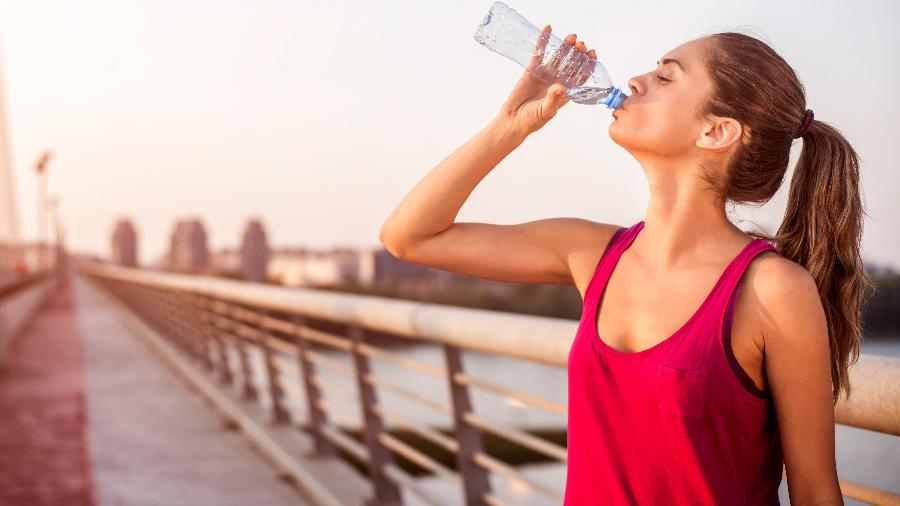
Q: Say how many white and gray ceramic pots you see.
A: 0